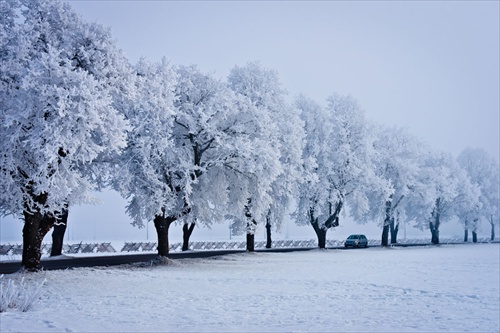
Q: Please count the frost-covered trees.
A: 13